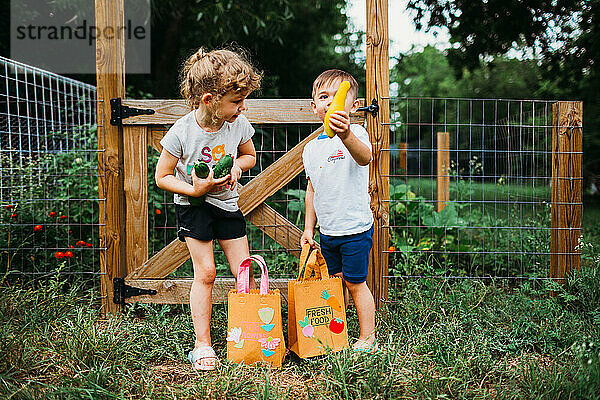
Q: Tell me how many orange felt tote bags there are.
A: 2